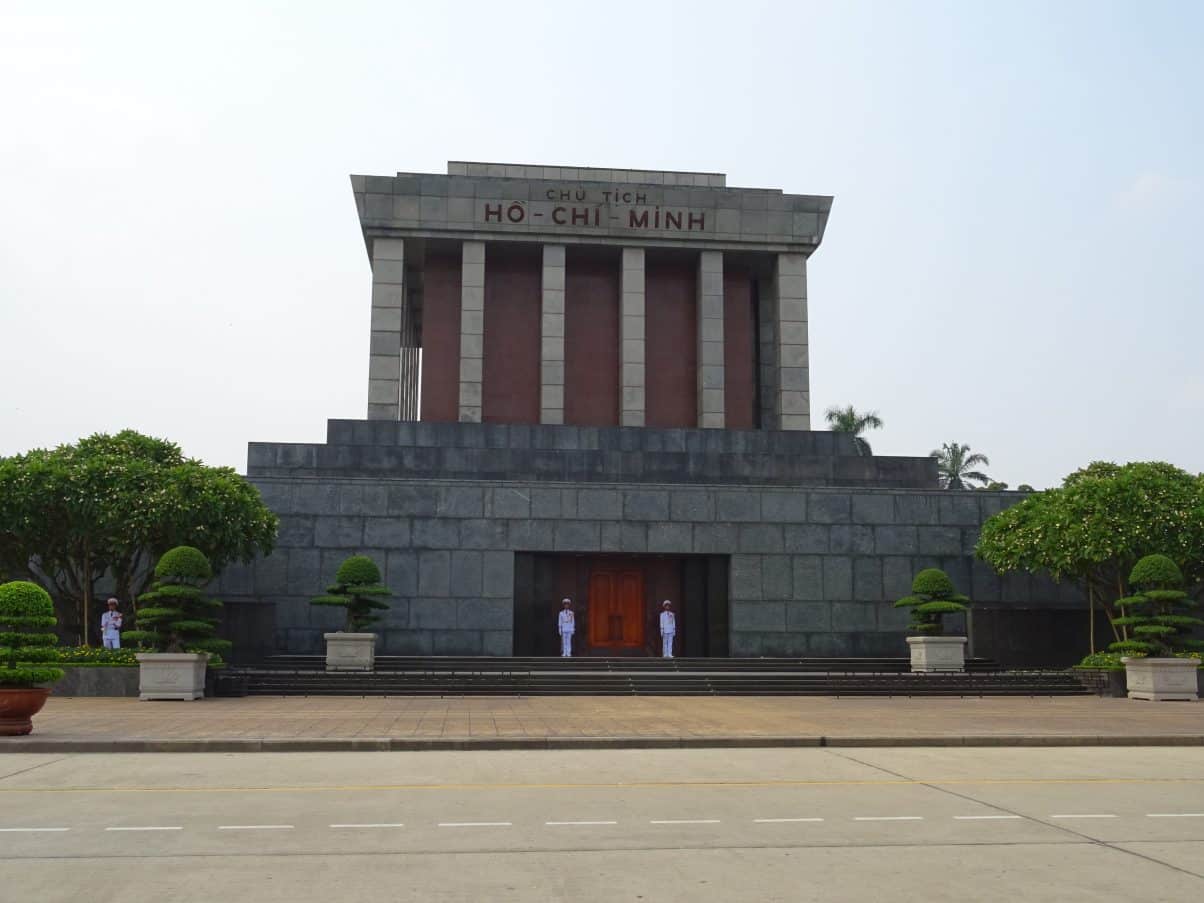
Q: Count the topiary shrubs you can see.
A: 5